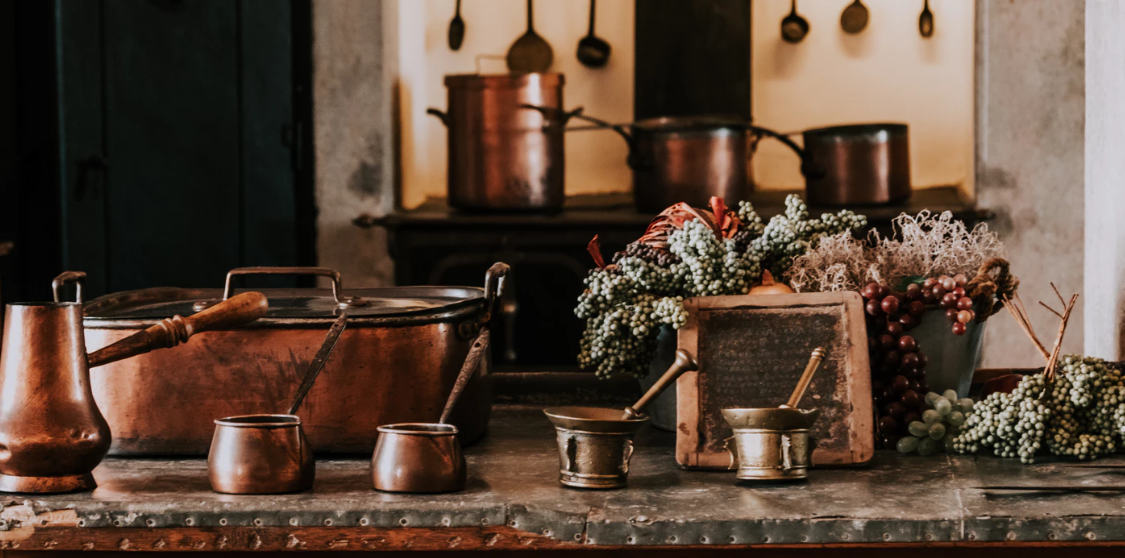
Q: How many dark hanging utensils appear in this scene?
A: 6